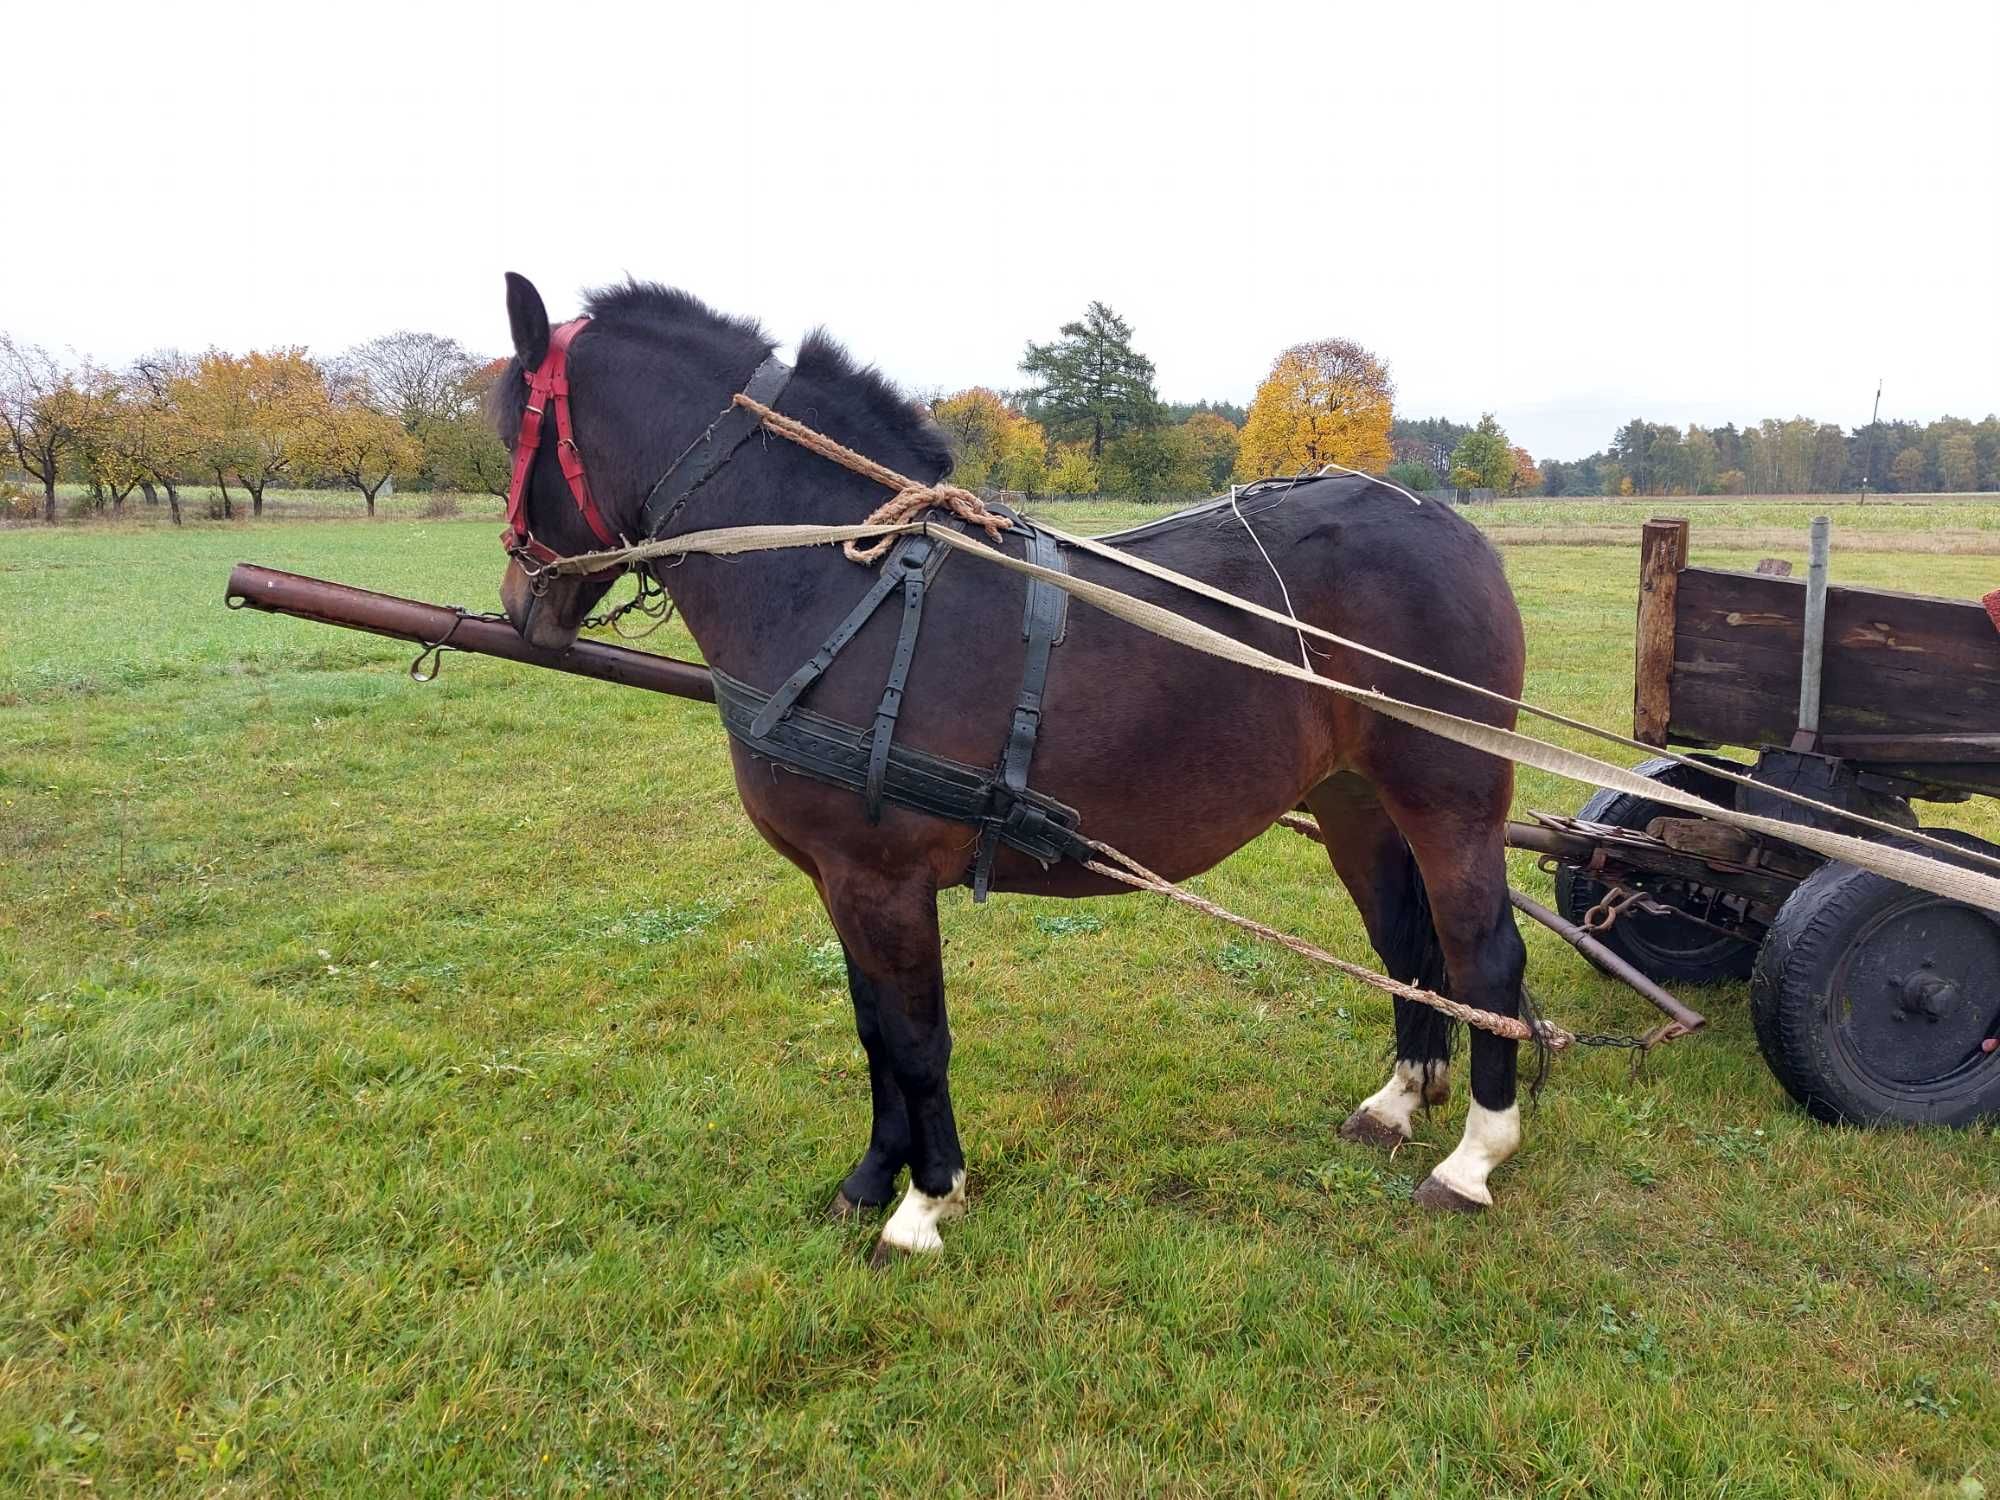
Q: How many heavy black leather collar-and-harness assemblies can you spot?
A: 1